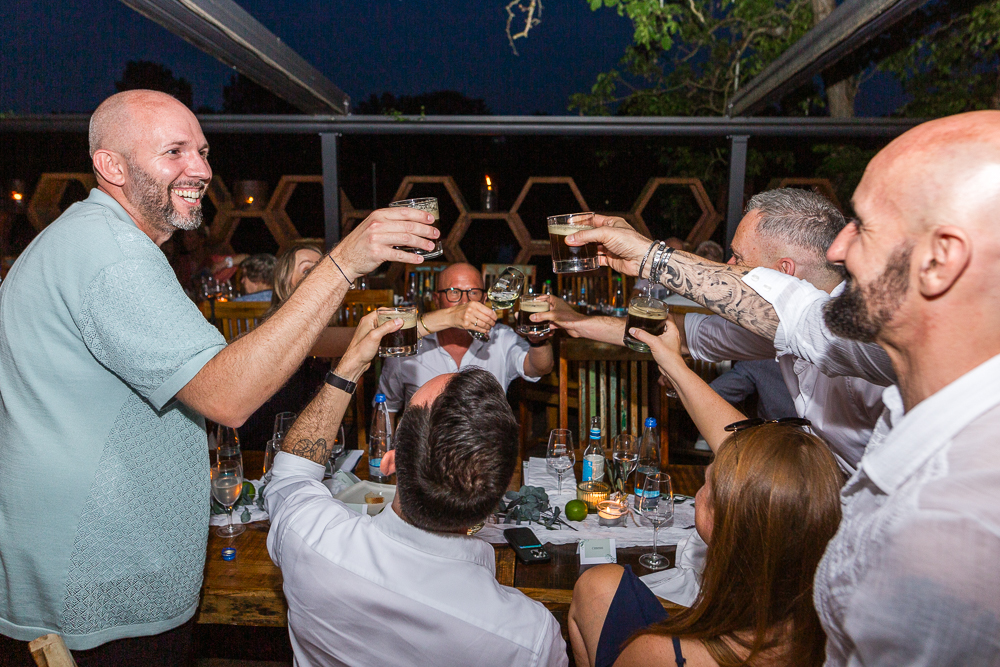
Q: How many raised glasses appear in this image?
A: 6